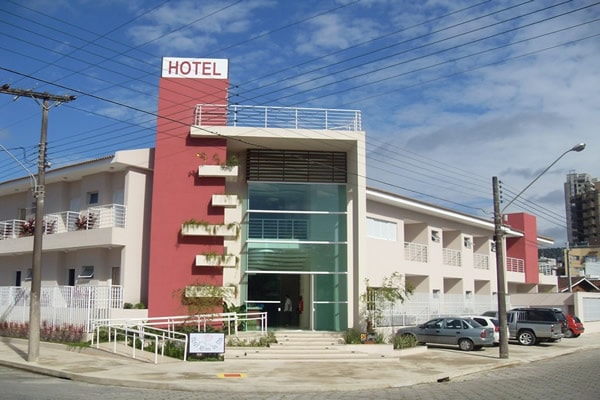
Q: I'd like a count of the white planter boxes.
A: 5